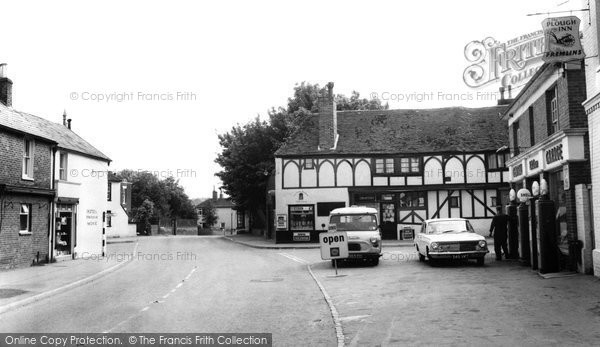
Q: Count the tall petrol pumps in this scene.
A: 4